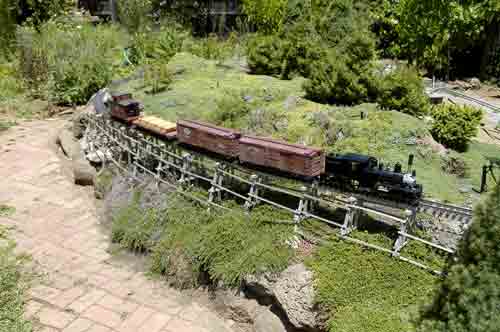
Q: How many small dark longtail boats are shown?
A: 0